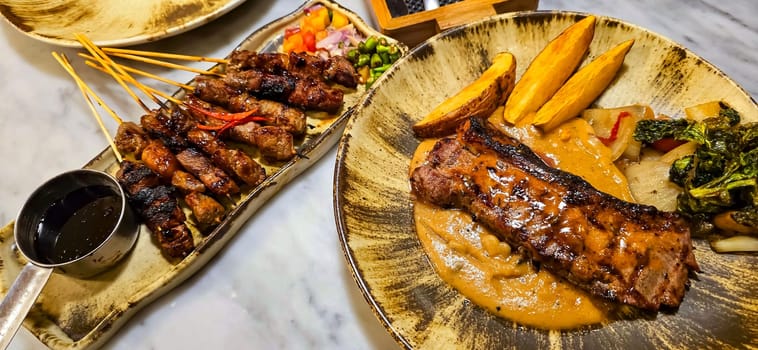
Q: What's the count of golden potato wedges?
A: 3